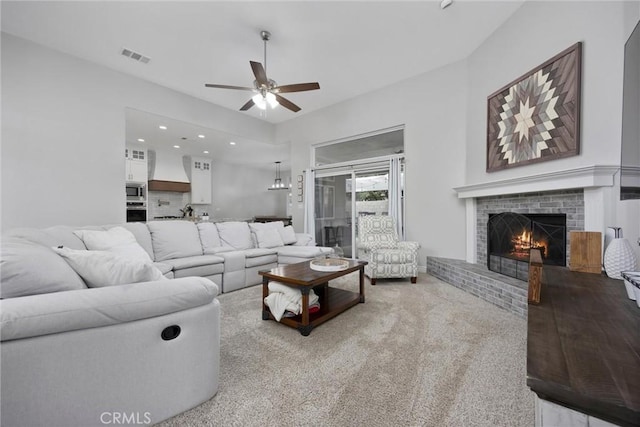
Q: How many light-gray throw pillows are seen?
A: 4